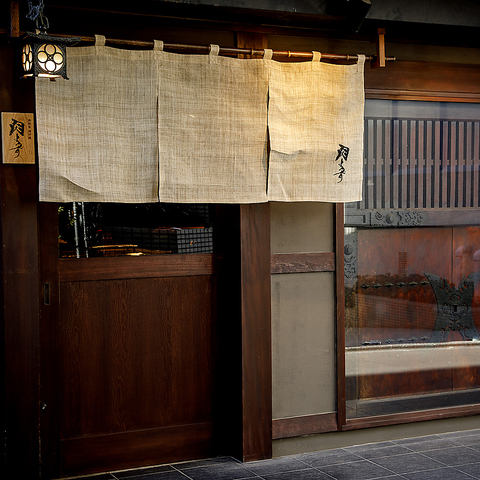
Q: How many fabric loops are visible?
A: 6